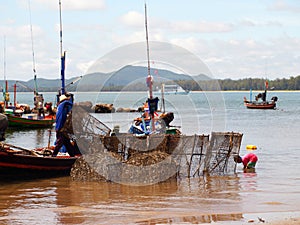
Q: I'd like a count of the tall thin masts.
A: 4